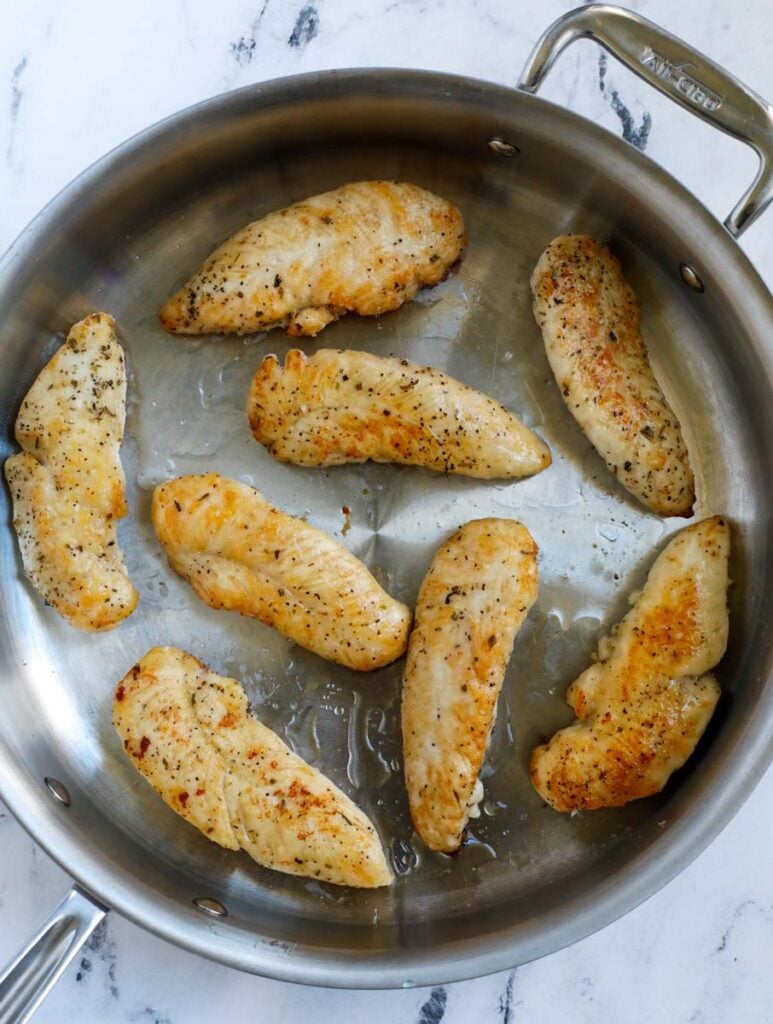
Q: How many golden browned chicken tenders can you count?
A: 8